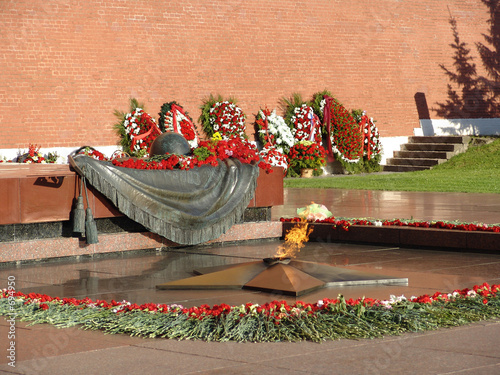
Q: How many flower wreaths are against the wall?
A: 7